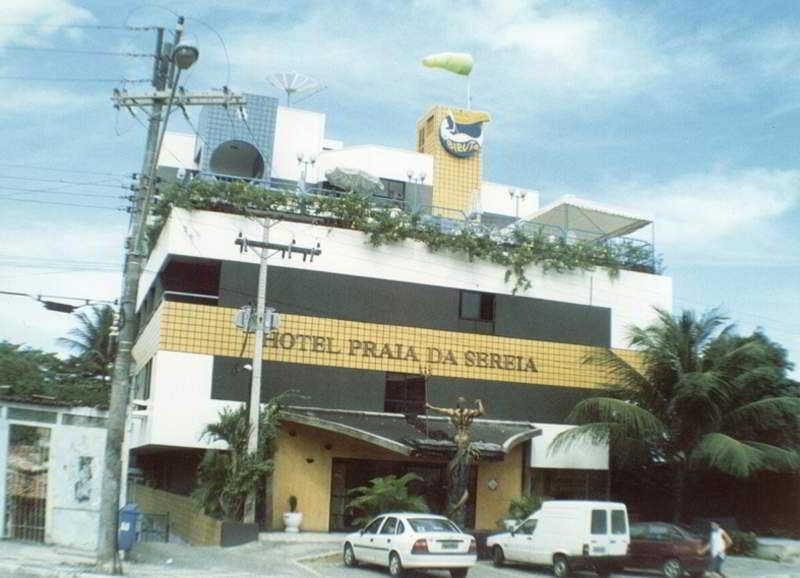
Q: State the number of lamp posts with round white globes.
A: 3